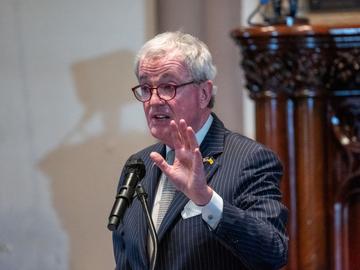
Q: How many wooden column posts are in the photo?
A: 2